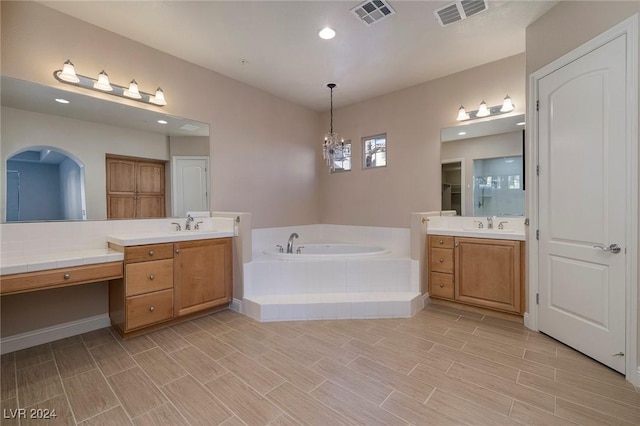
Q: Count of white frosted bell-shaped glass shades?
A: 7